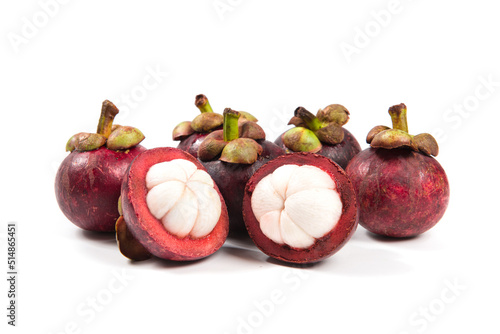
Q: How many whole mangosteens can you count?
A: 5